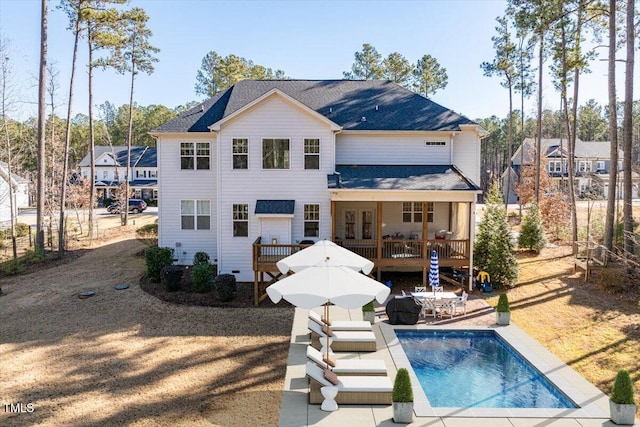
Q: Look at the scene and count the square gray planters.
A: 4